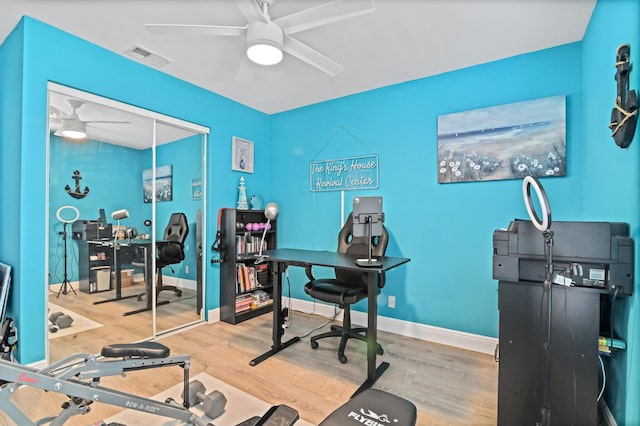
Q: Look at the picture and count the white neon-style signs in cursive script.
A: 1